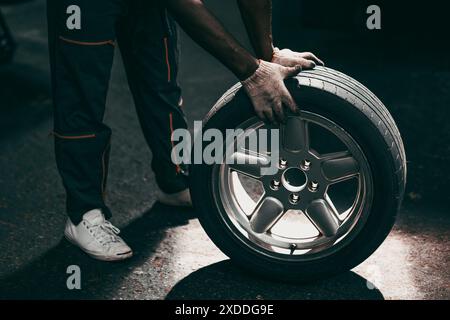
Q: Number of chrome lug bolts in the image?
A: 5